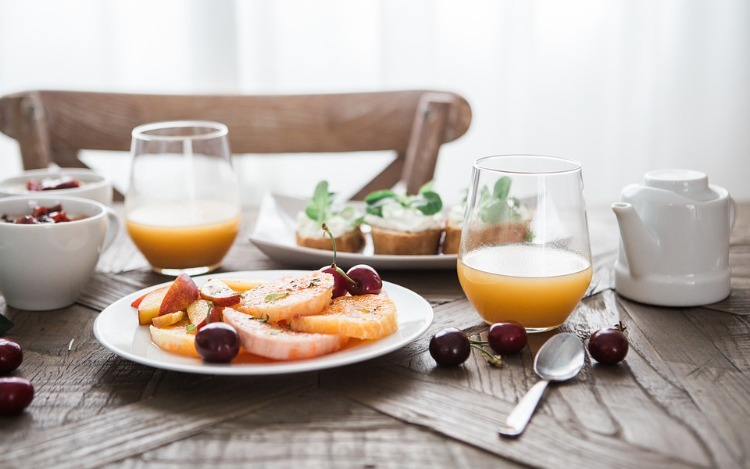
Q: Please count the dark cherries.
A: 8